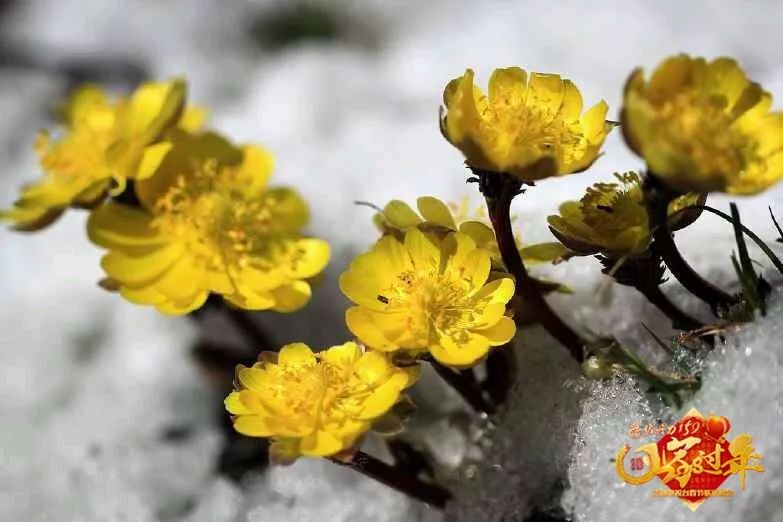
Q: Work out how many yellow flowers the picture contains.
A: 8